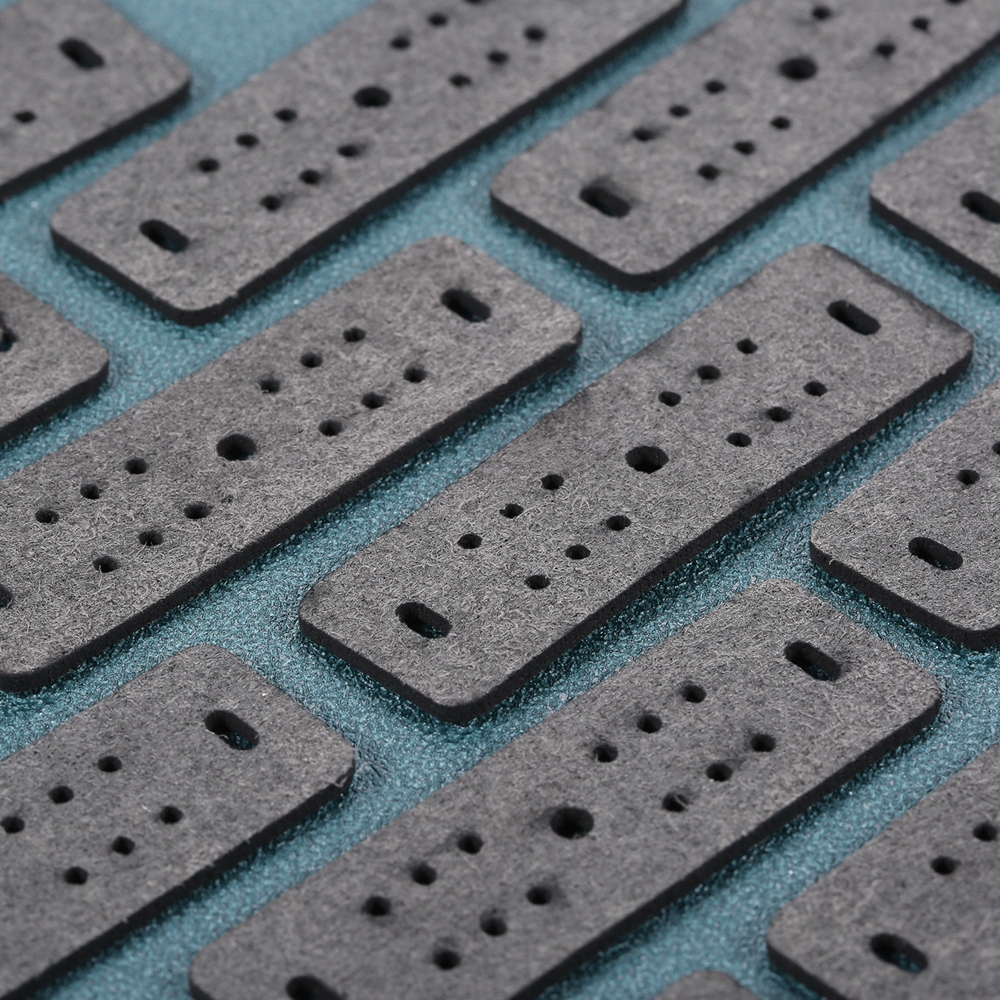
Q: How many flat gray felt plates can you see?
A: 12